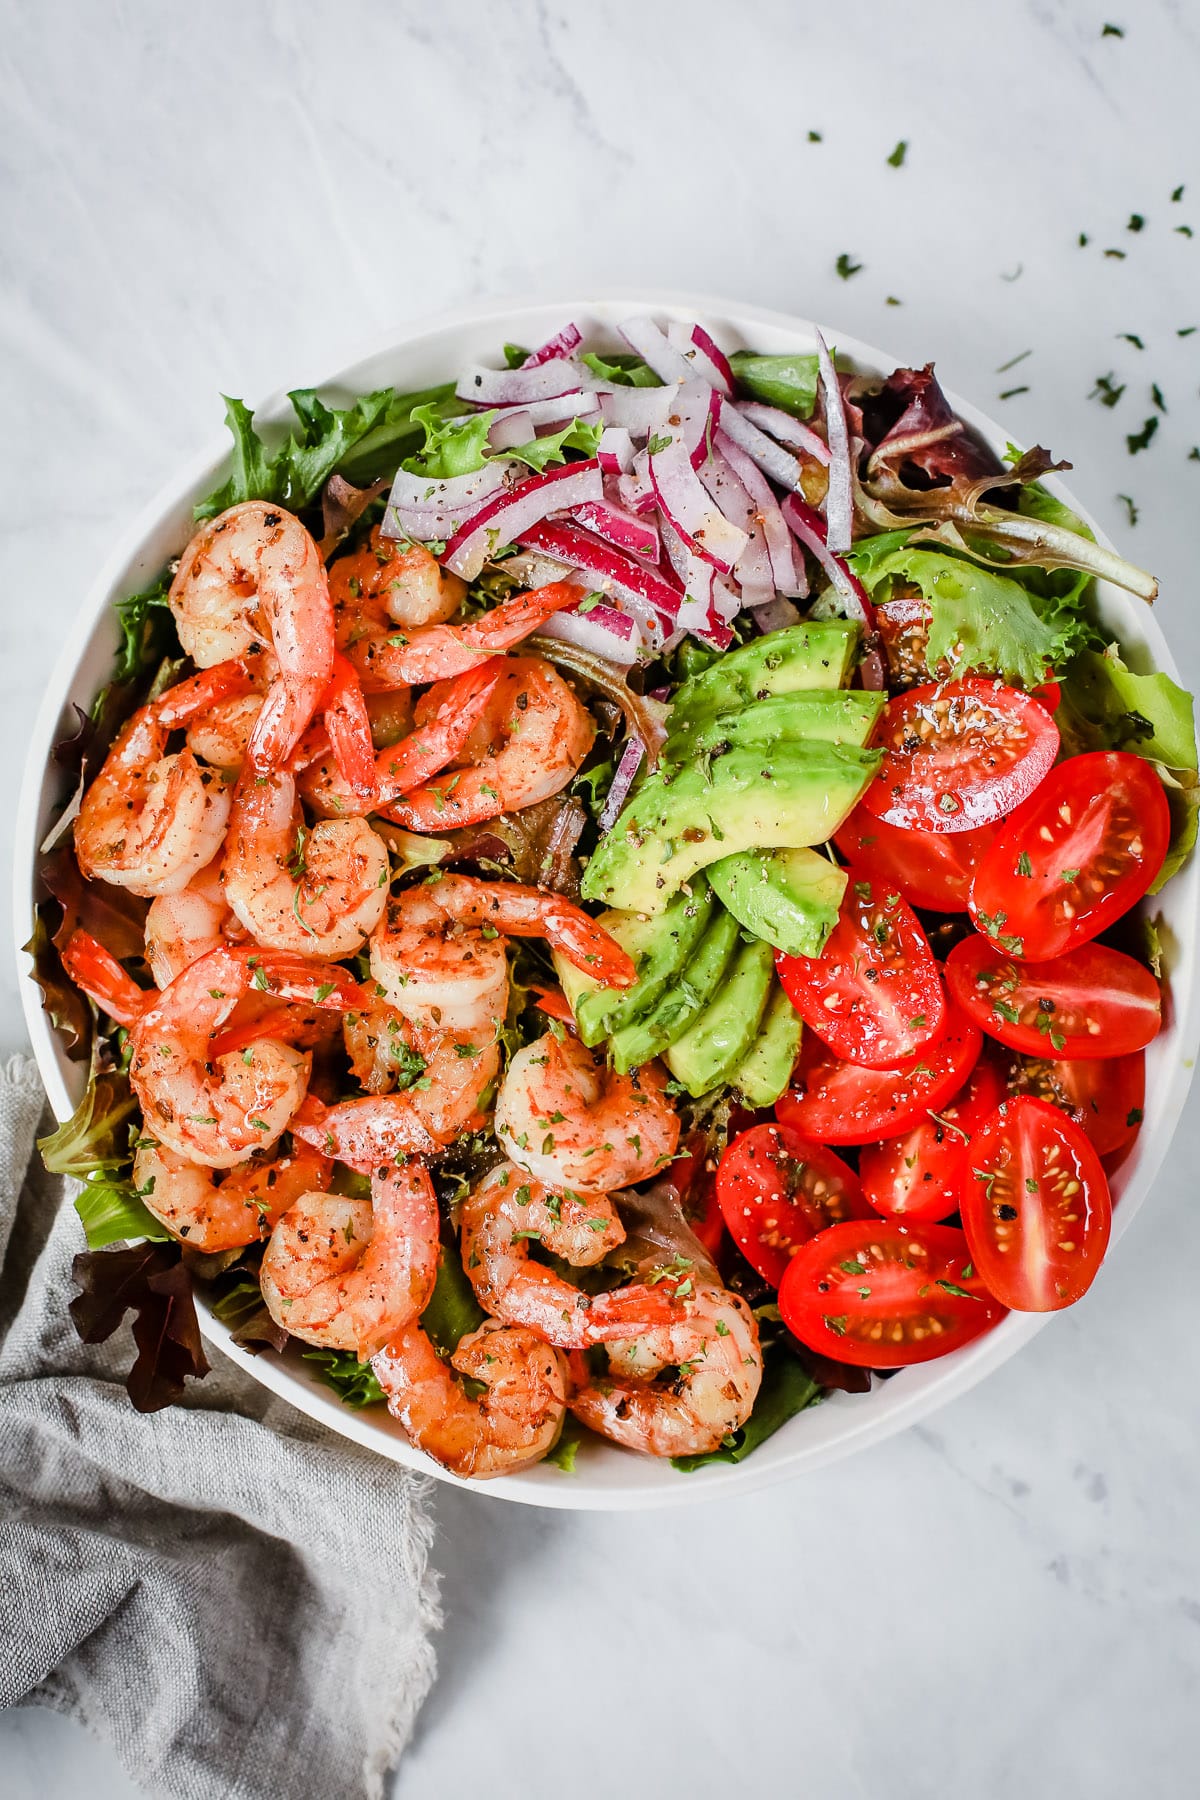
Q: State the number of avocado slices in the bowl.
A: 8